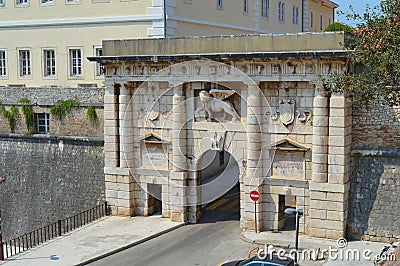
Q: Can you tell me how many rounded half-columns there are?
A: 4